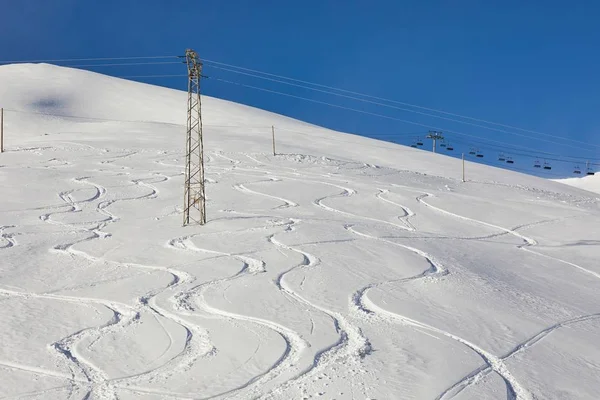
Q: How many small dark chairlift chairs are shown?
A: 12